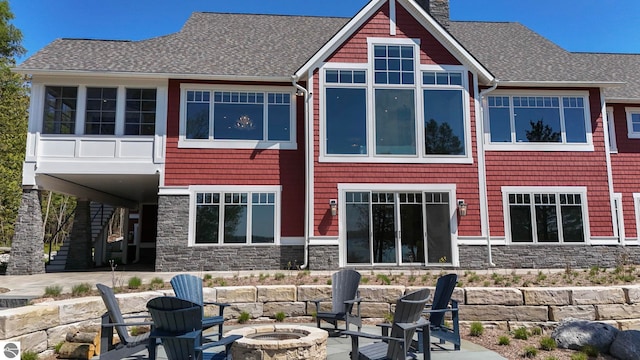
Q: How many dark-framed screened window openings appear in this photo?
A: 3